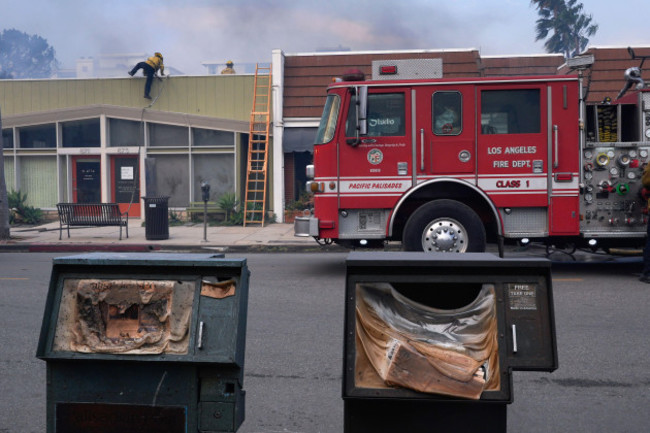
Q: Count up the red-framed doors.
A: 2